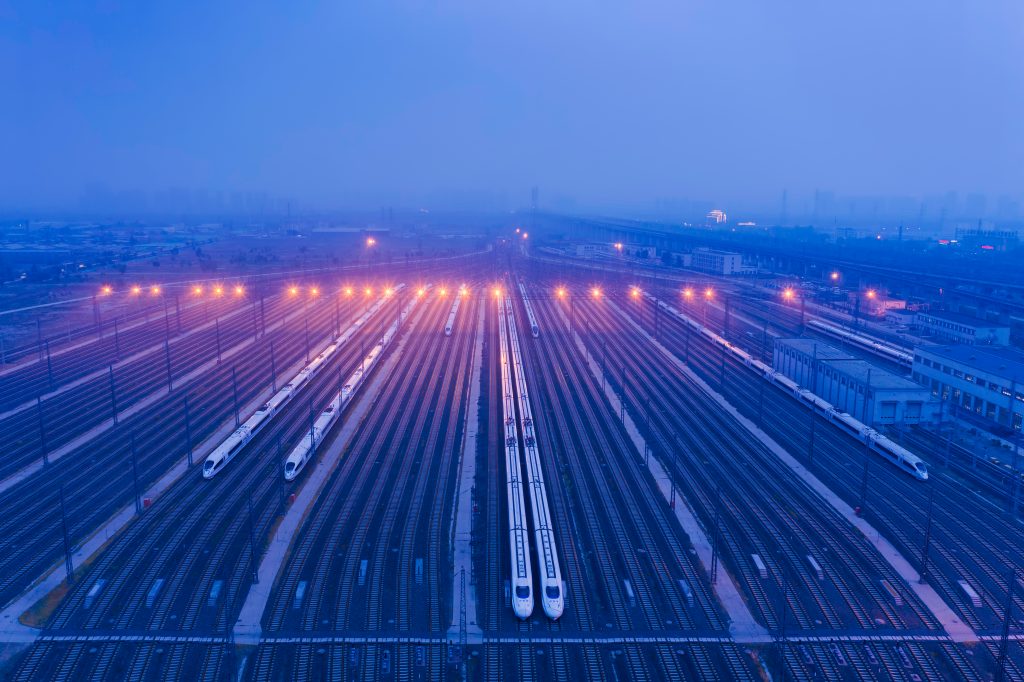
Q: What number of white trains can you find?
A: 8